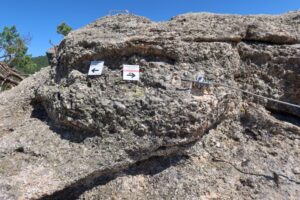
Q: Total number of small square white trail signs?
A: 2